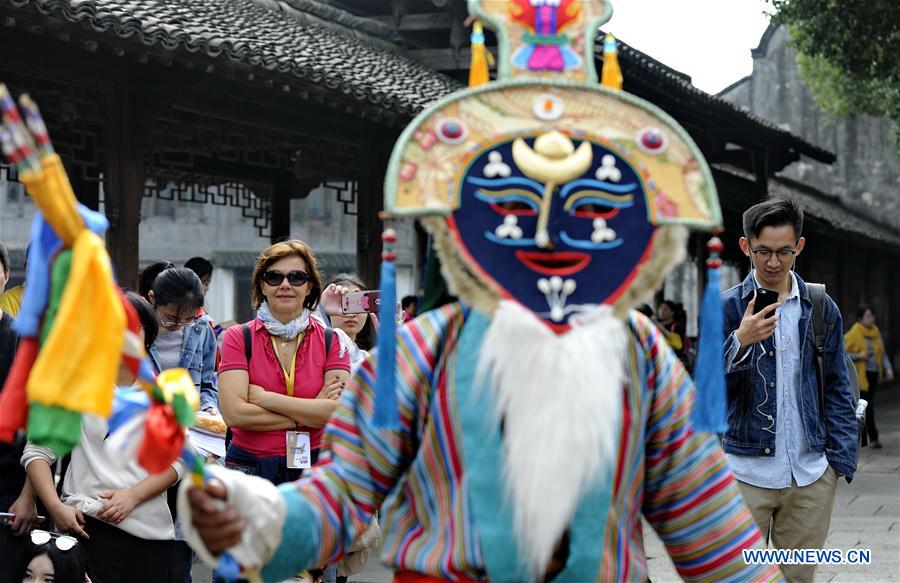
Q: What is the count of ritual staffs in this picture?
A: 1